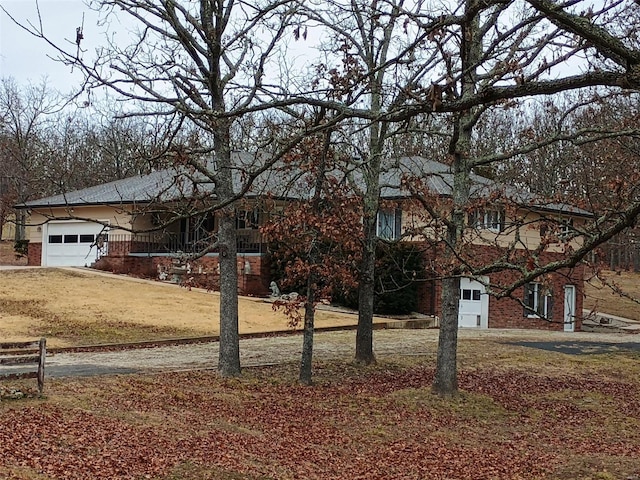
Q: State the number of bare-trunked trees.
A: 4